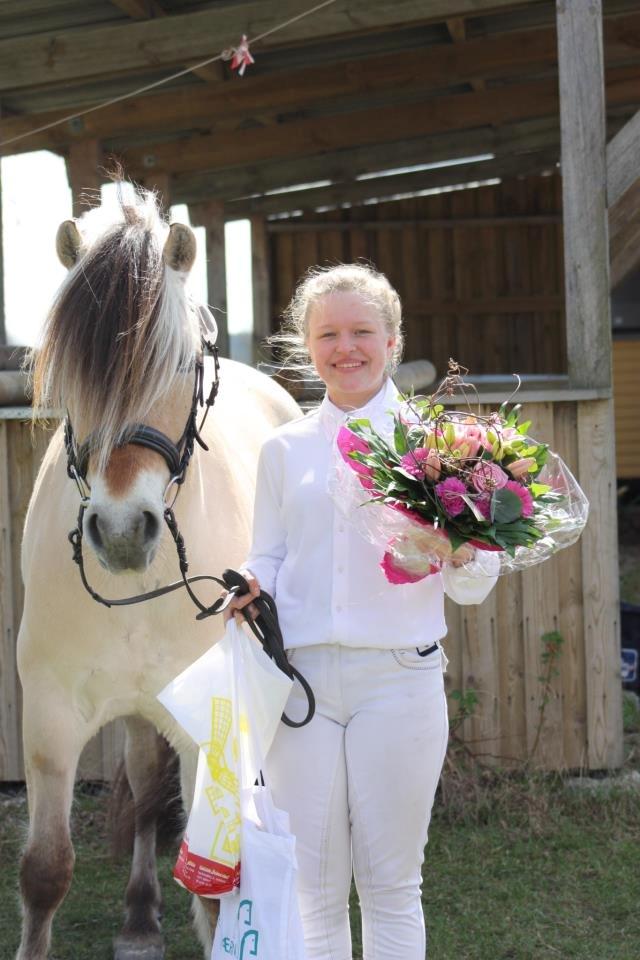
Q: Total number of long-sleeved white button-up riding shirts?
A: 1